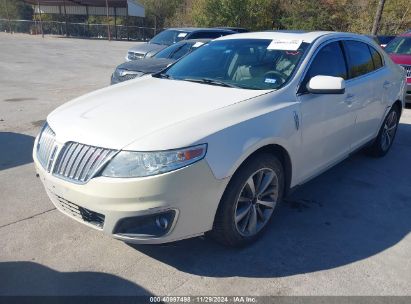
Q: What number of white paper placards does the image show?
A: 3